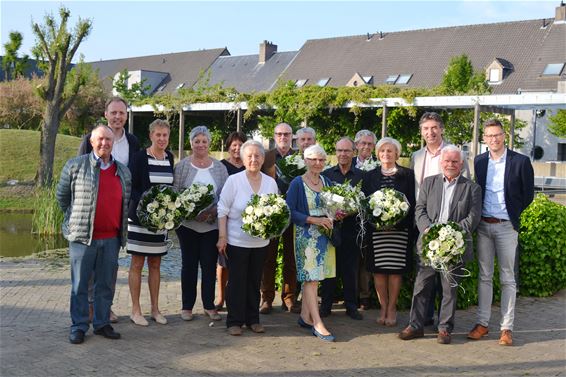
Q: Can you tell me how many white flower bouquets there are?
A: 8